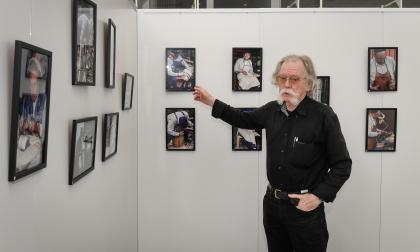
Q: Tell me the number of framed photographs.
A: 13